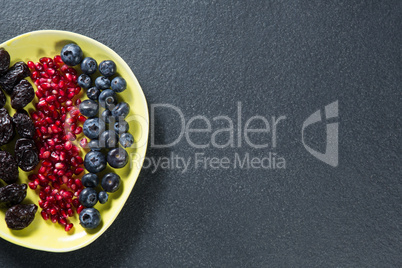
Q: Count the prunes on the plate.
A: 10